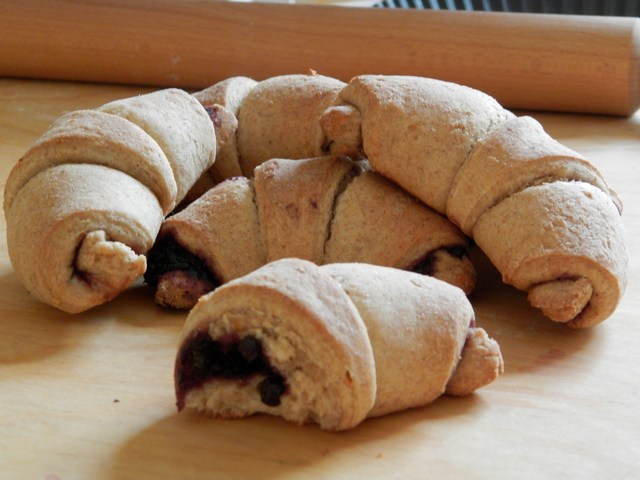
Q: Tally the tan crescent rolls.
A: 5